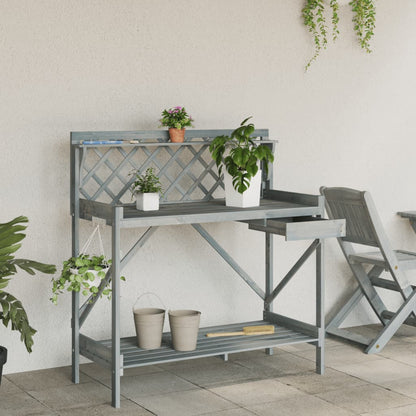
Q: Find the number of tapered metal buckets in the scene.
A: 2